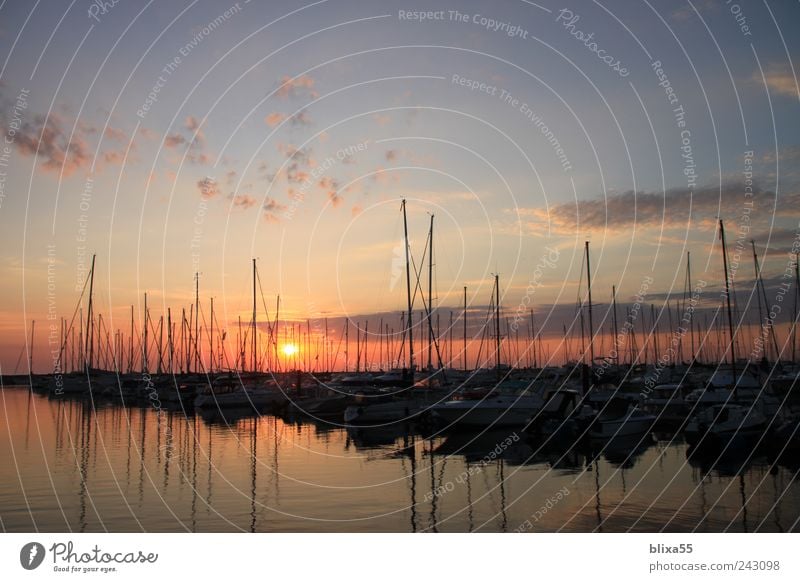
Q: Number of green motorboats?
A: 0